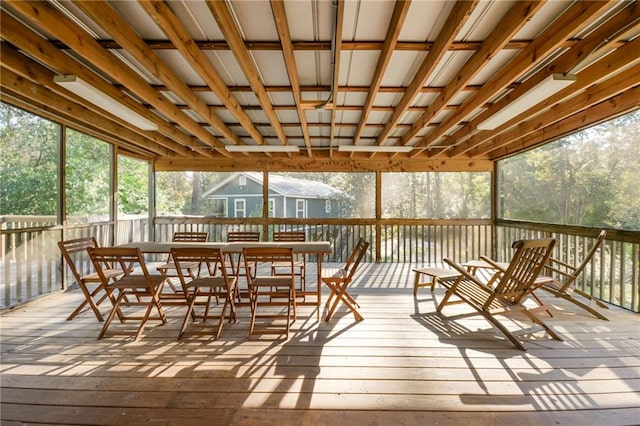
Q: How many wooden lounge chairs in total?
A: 2